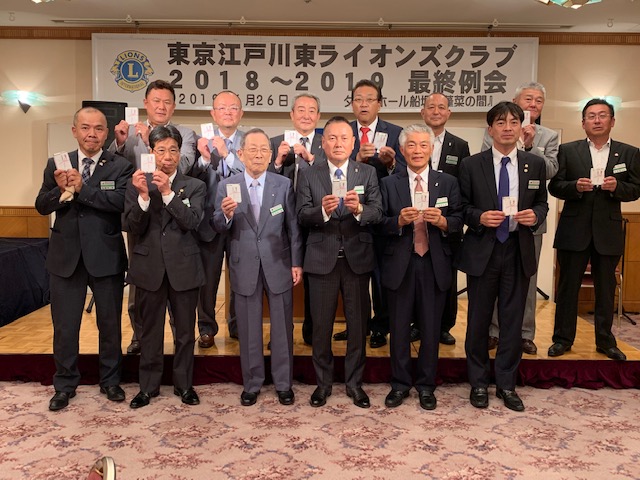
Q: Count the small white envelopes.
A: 12